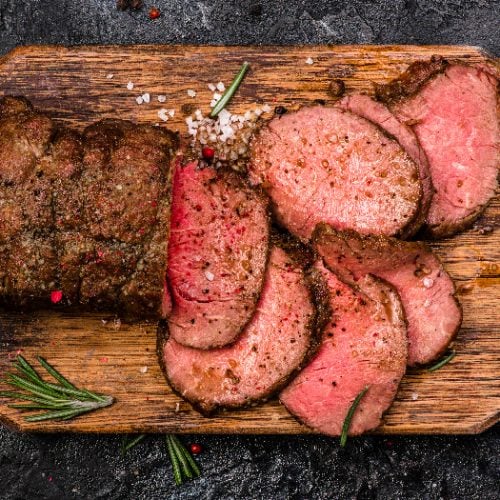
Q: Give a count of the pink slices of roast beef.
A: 7